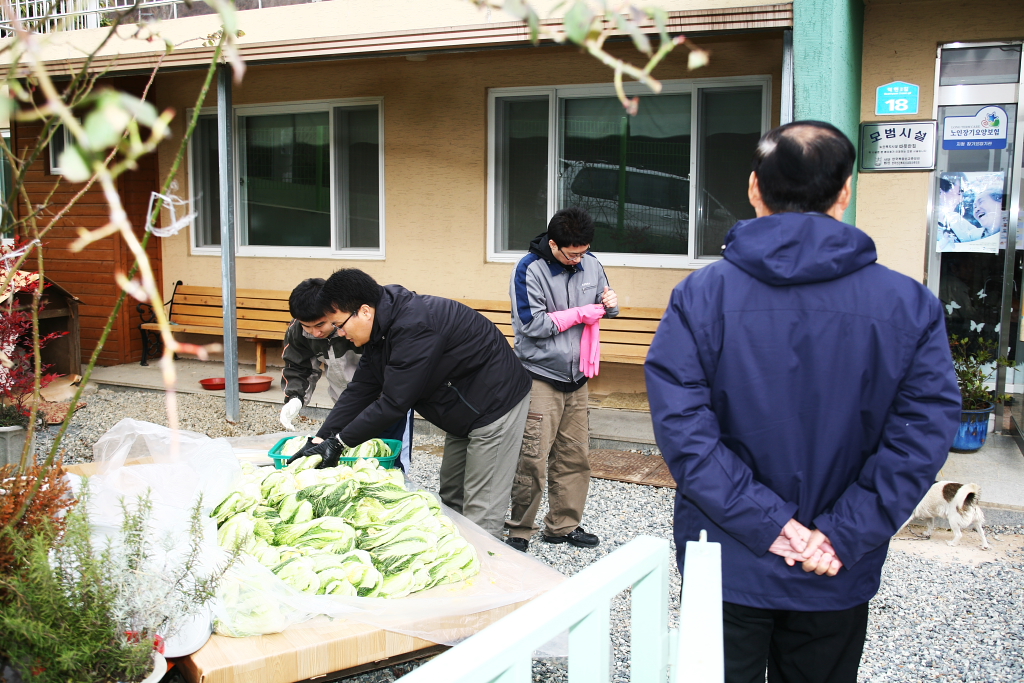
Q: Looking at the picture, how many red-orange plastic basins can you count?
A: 2